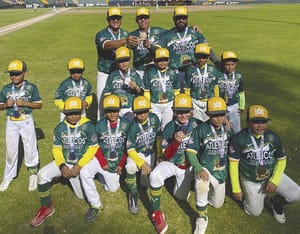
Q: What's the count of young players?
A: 12